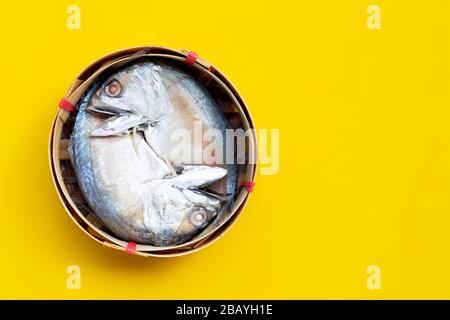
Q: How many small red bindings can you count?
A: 4